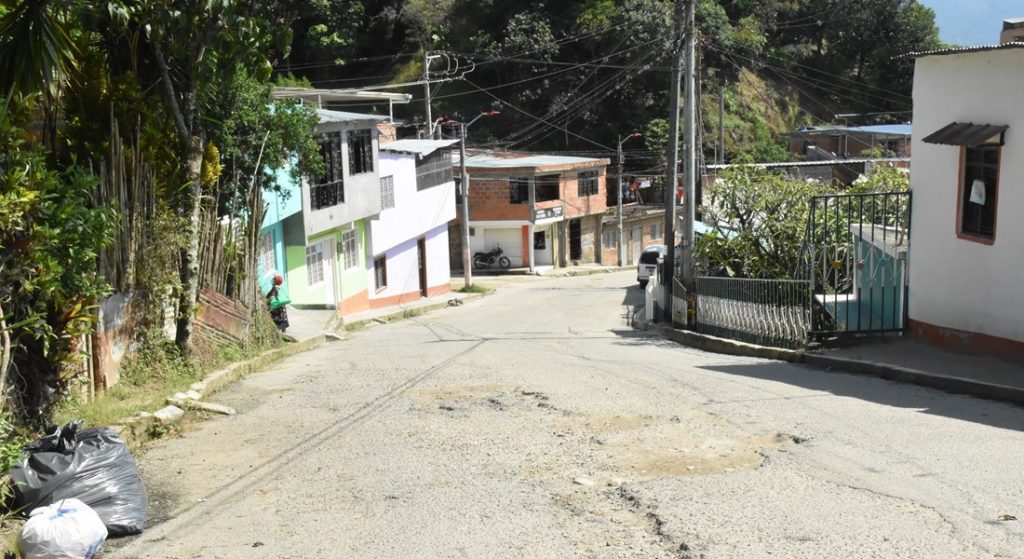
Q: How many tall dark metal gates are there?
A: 1